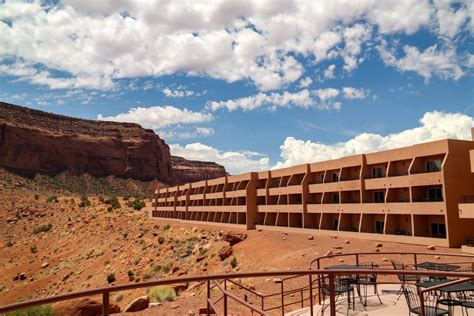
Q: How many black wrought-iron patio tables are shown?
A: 3